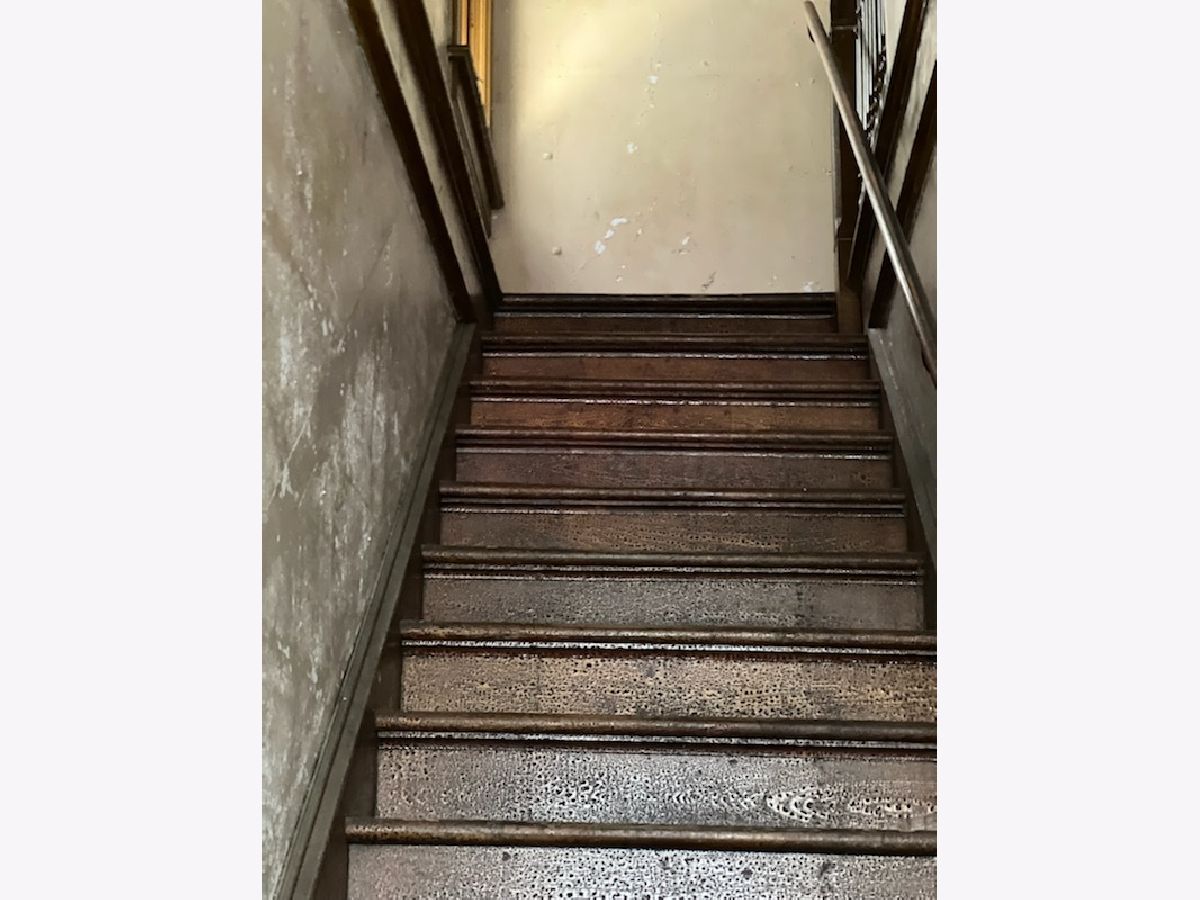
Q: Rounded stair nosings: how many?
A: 9